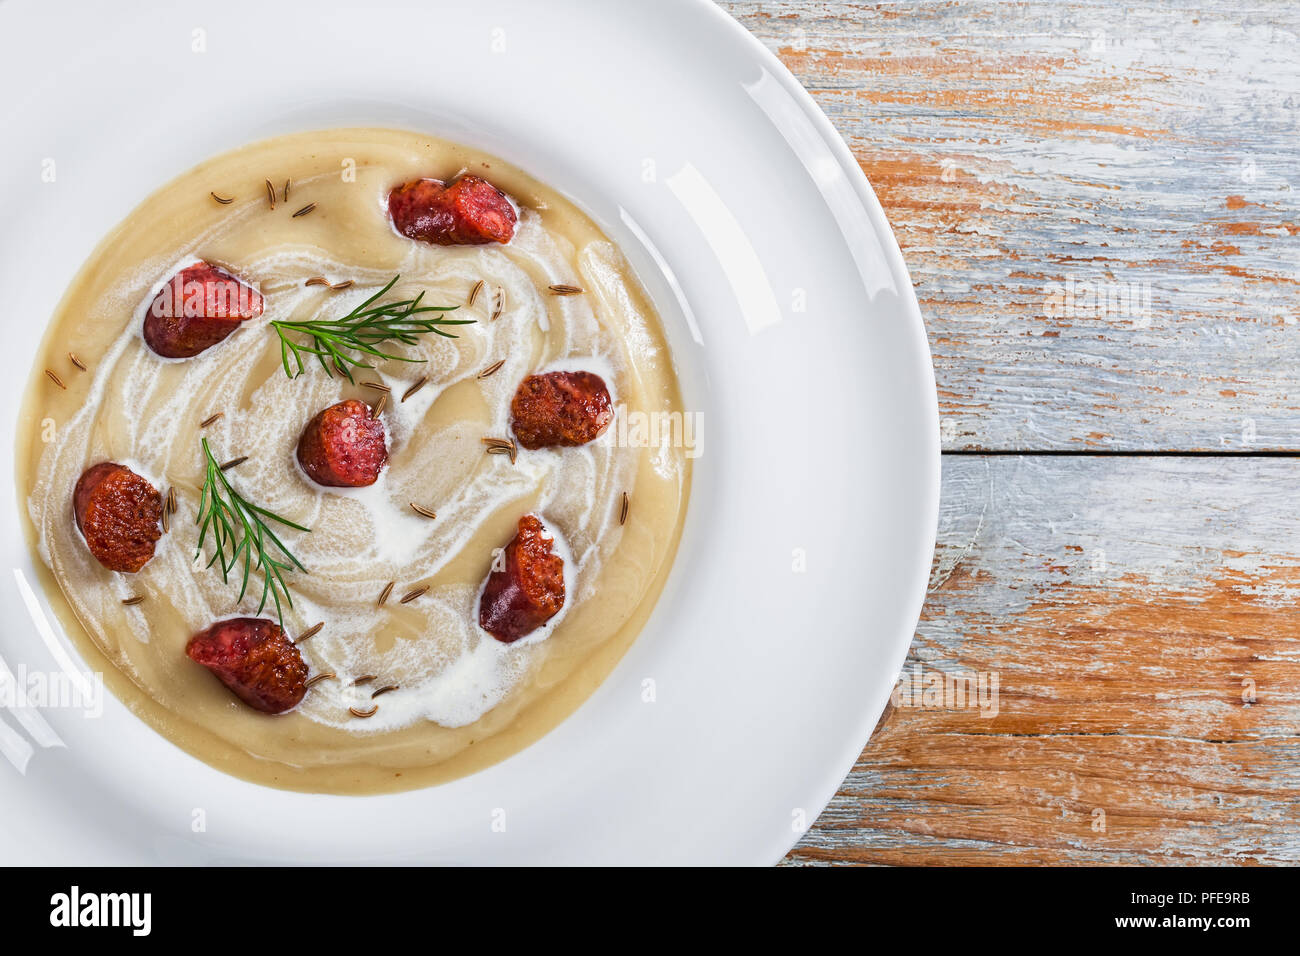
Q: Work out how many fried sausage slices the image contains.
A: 7